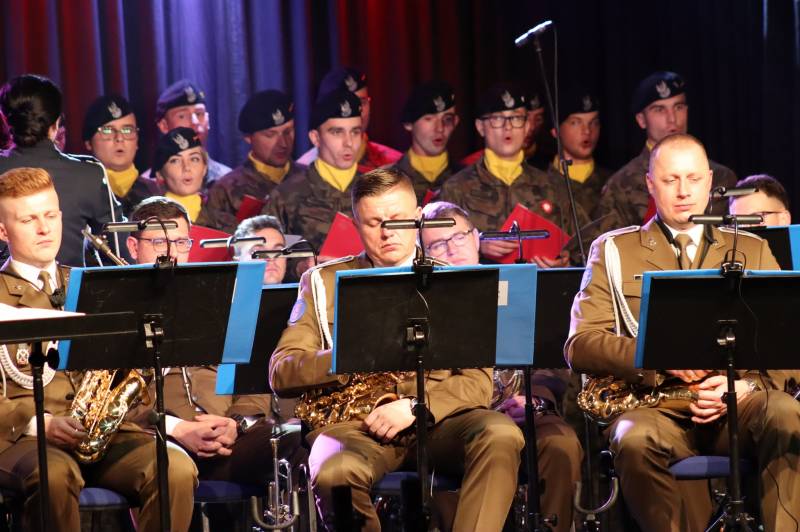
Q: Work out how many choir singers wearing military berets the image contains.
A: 11